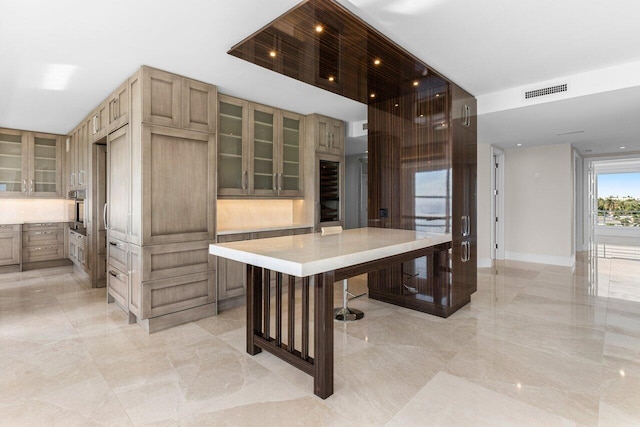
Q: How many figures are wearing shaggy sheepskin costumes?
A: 0